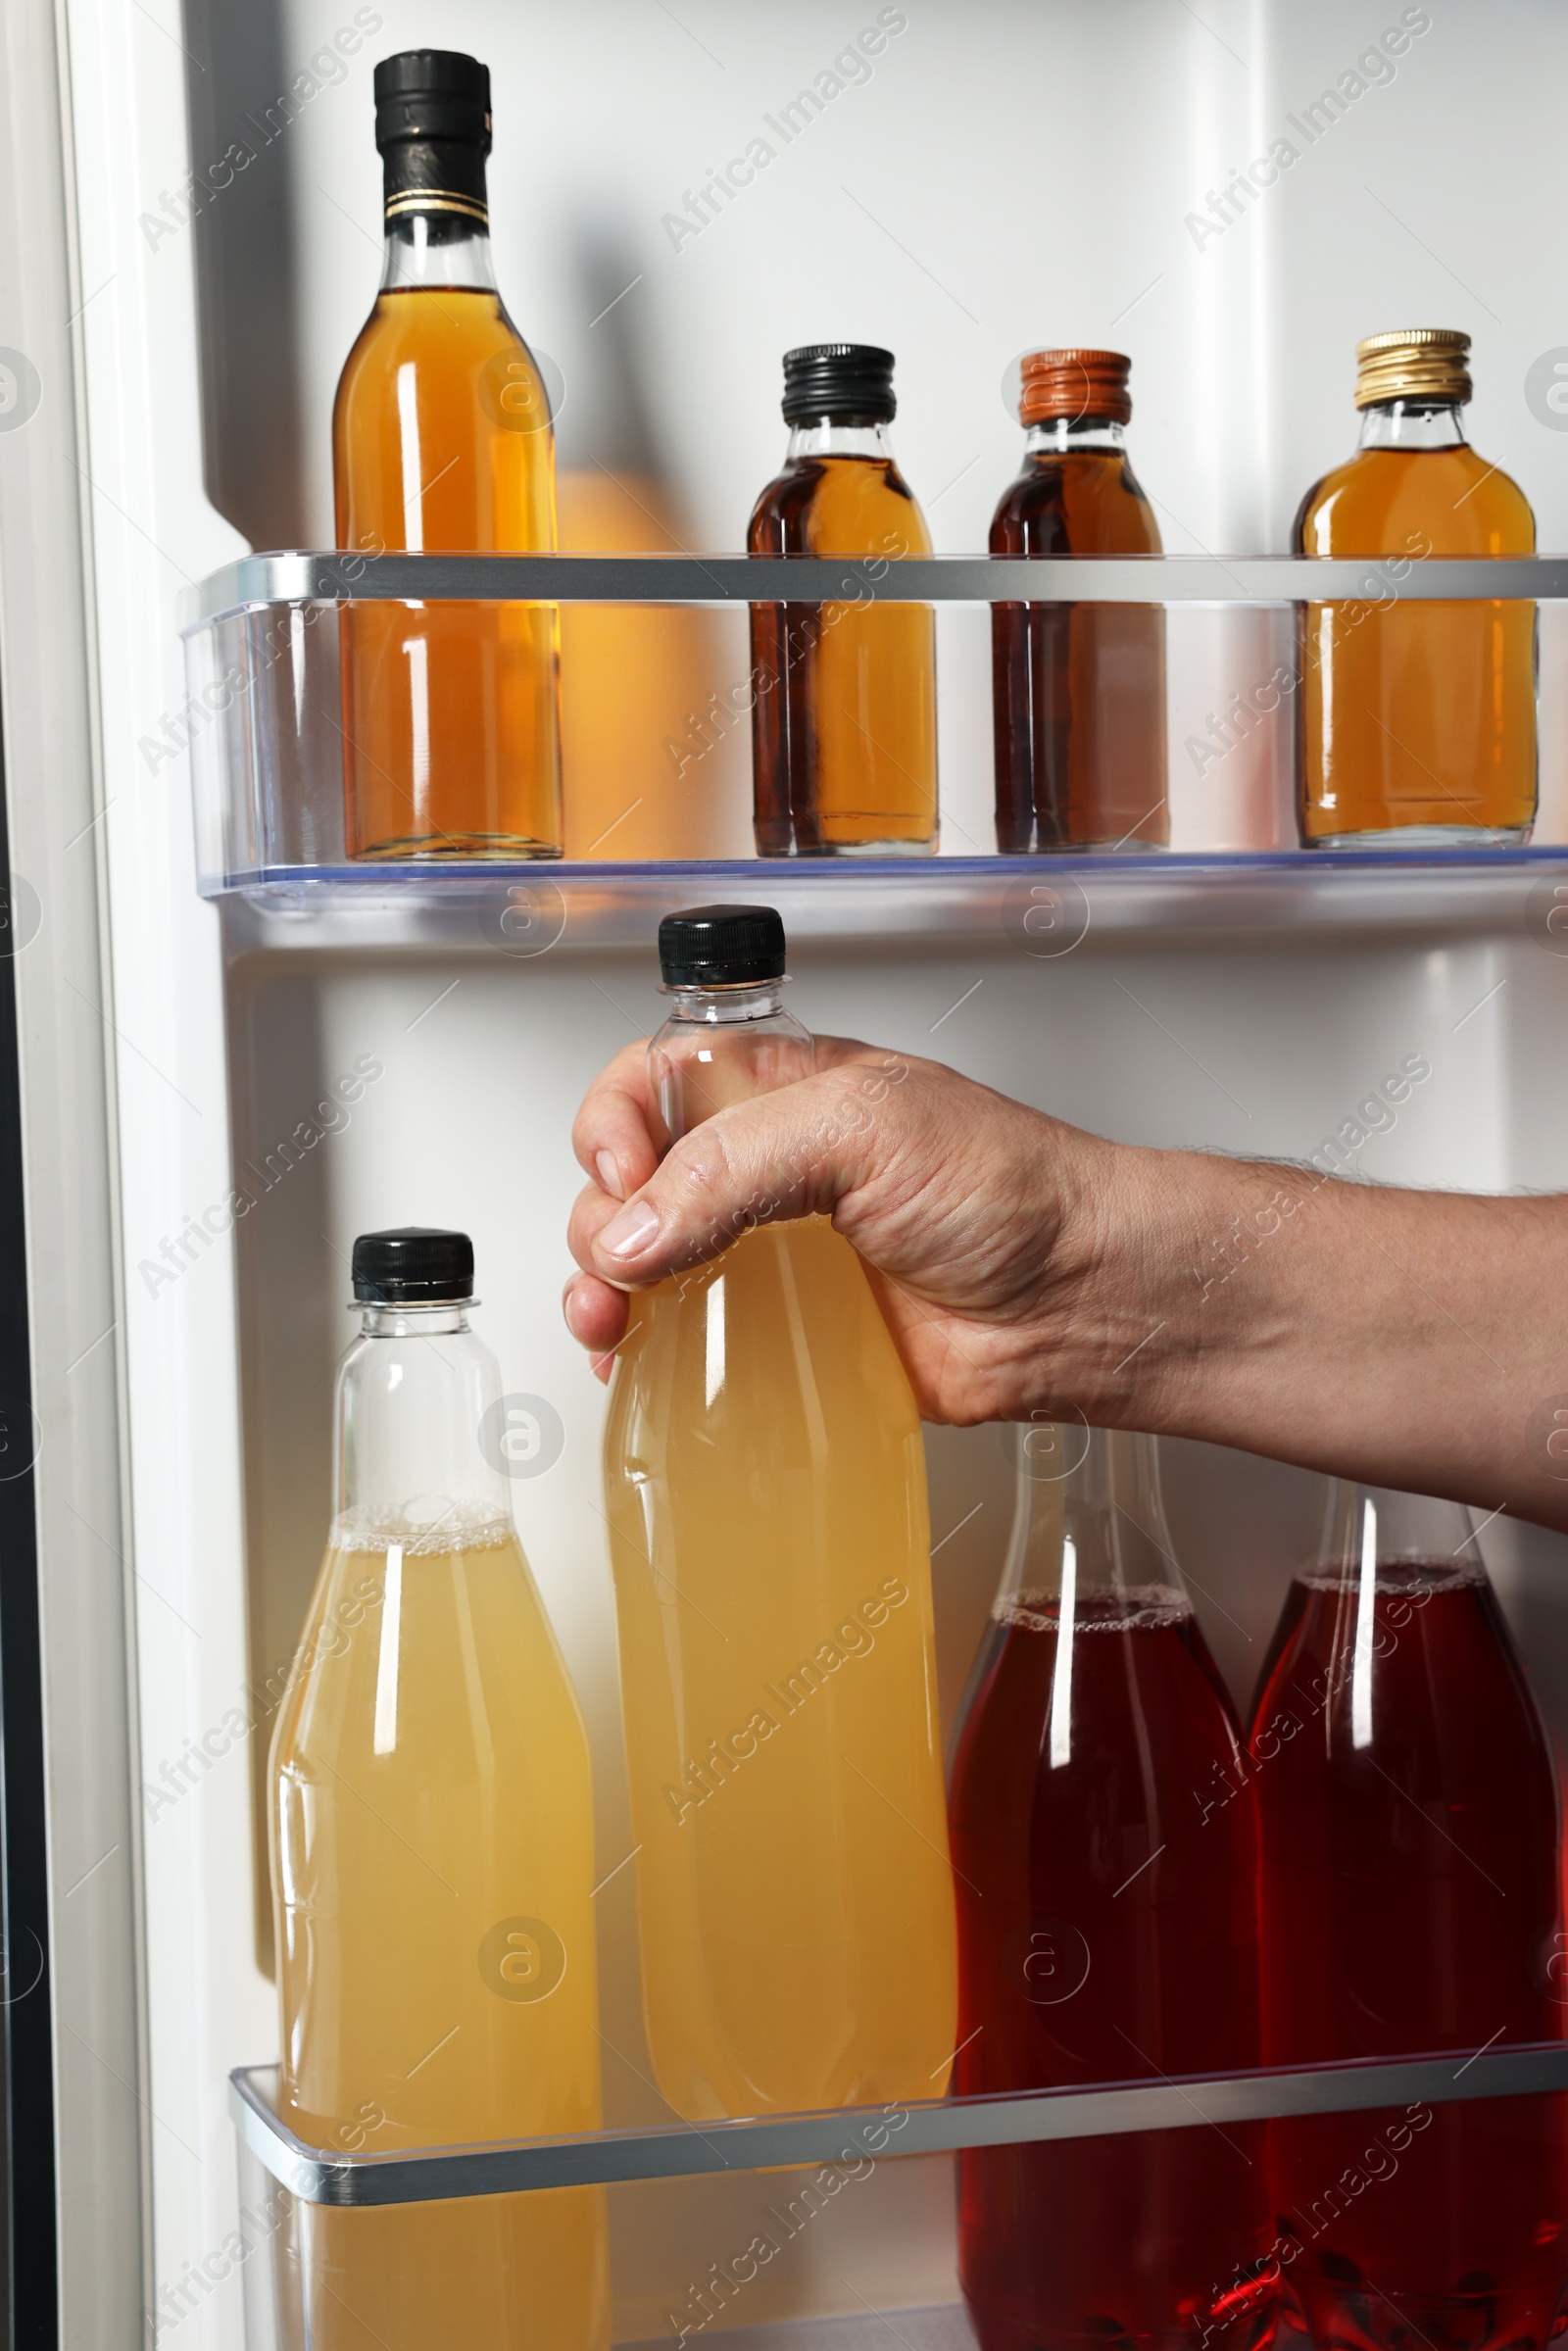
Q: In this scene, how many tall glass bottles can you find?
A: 1